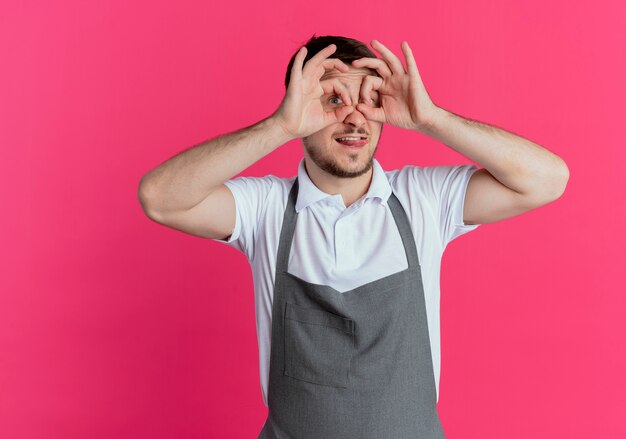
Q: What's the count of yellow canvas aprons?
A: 0